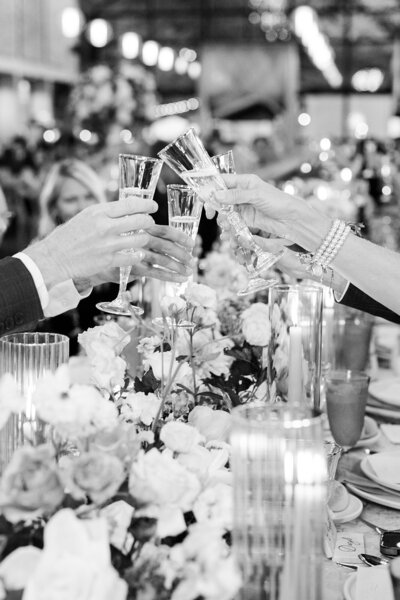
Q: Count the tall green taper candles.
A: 0